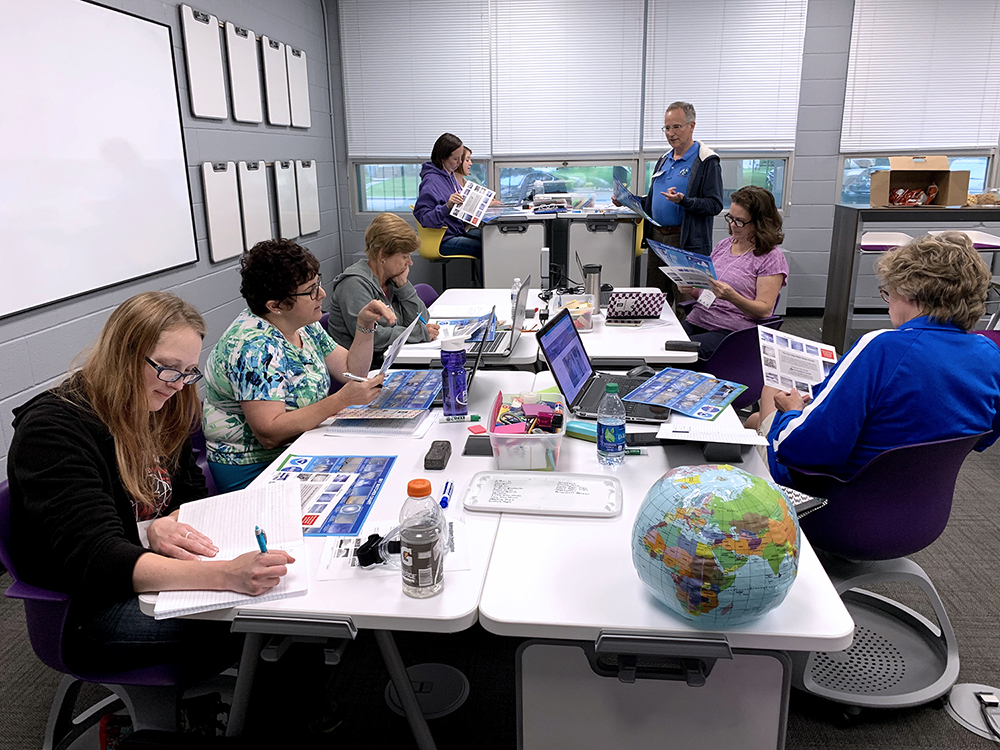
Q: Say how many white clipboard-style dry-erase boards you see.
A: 8